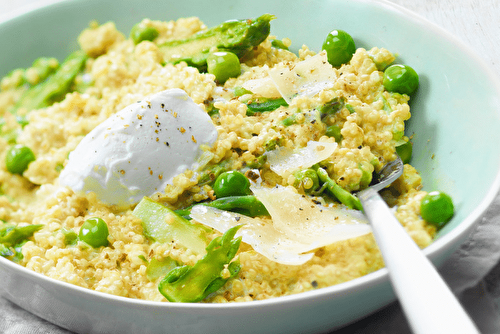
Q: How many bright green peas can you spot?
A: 8